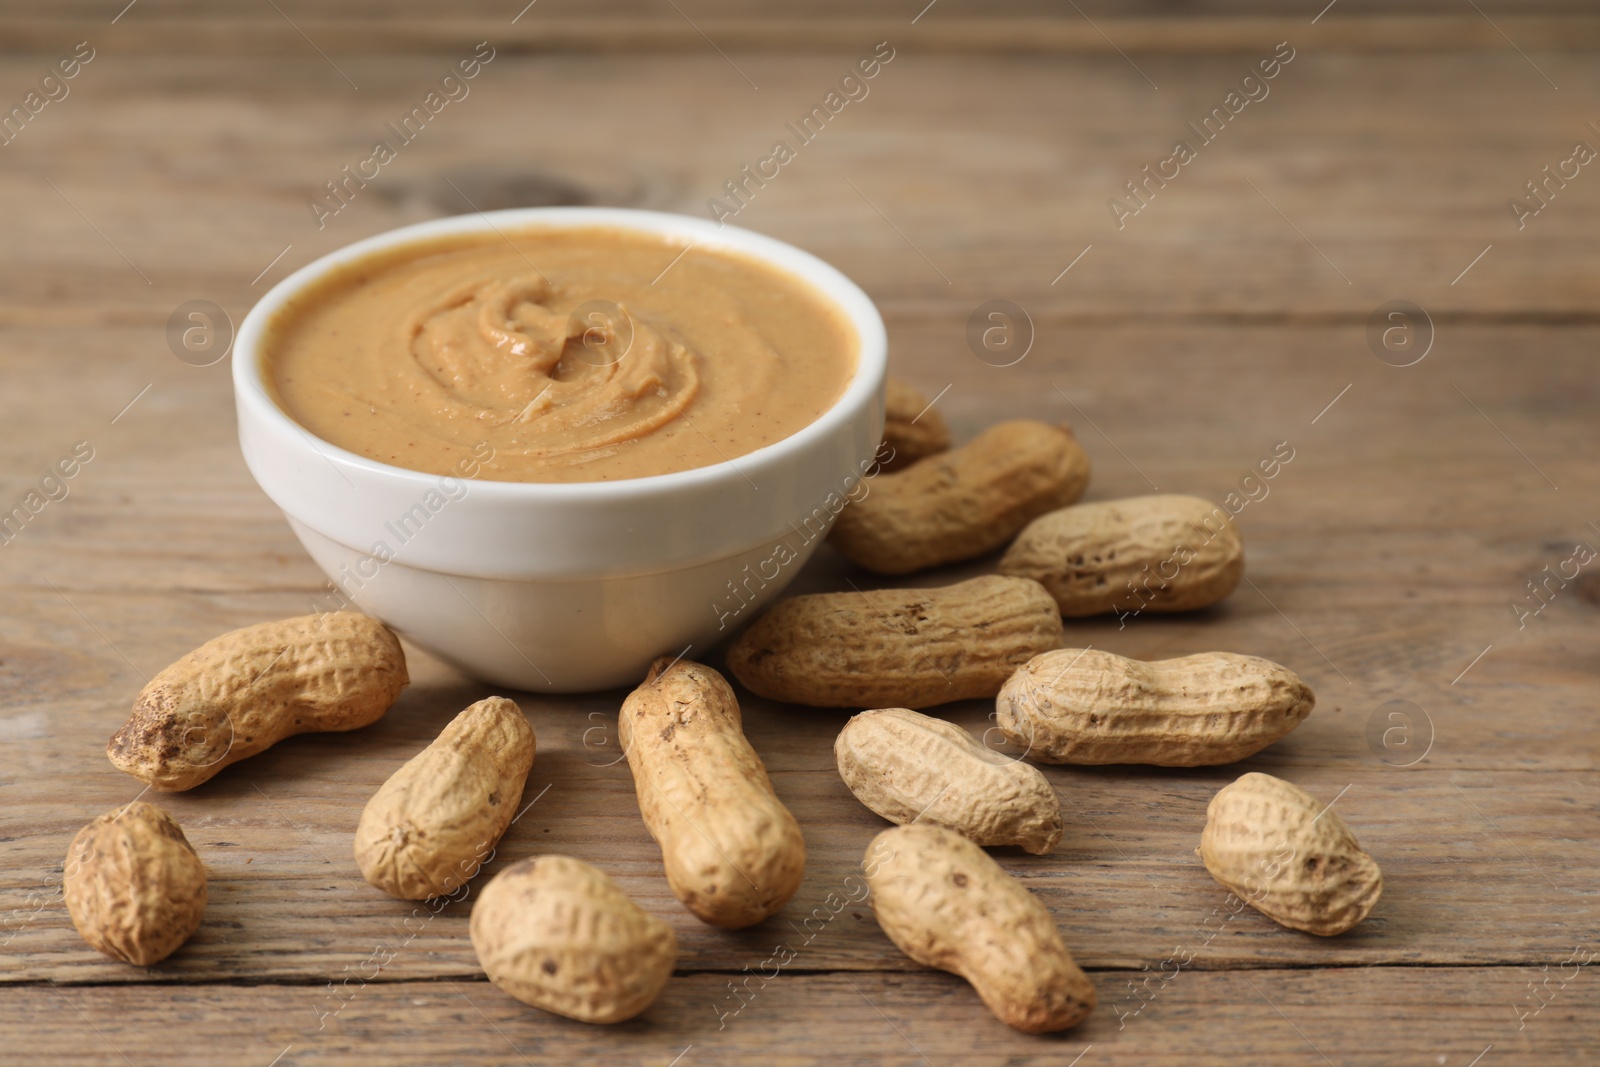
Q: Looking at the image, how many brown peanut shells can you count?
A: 13